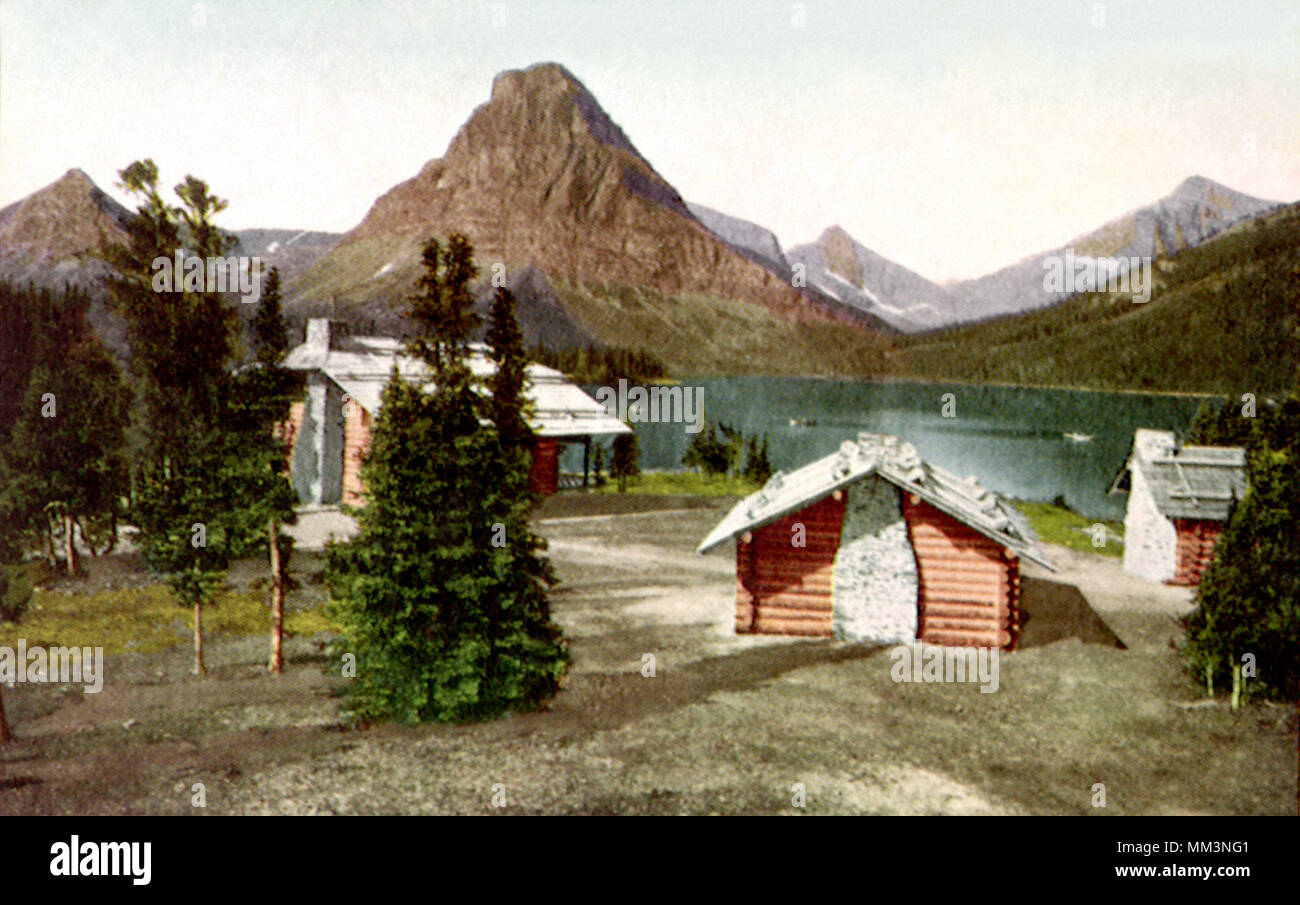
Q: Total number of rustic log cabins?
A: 3